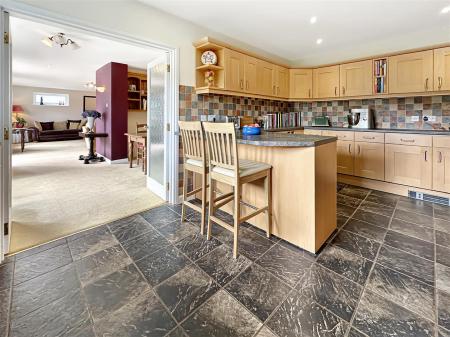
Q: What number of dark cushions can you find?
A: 2